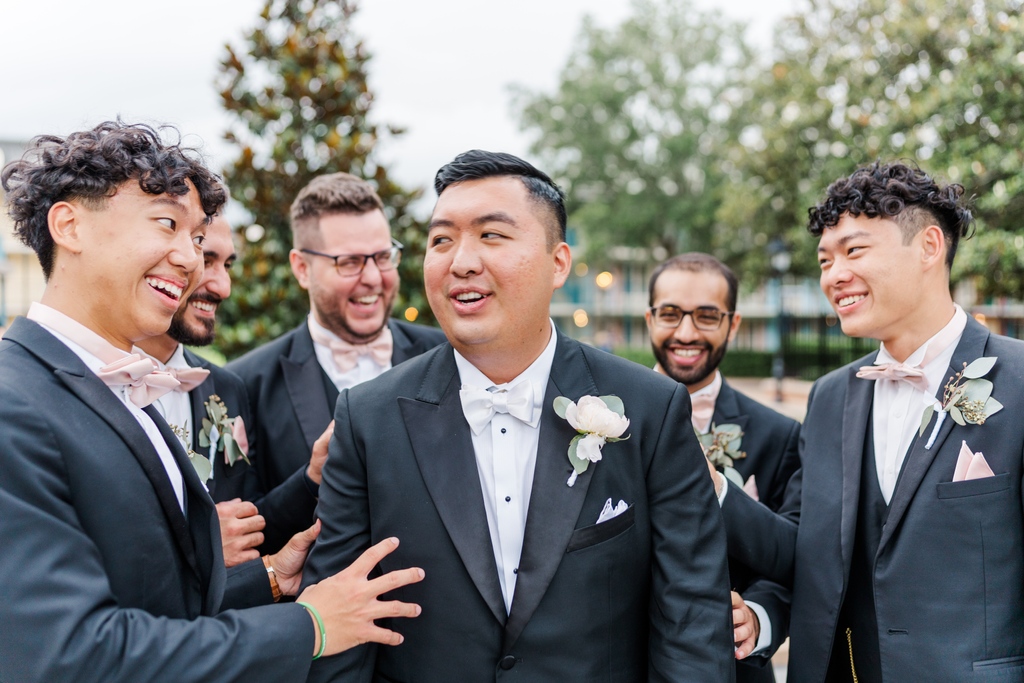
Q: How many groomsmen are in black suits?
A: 5